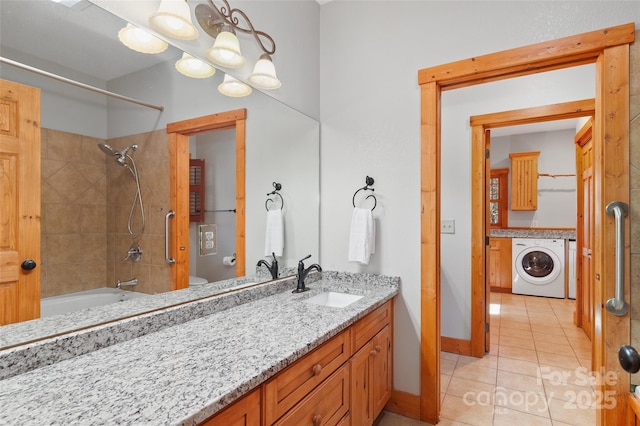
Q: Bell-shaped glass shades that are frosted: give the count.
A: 3